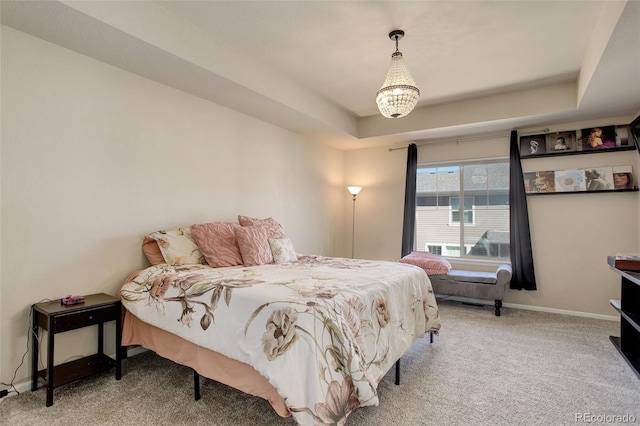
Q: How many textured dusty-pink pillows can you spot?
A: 3